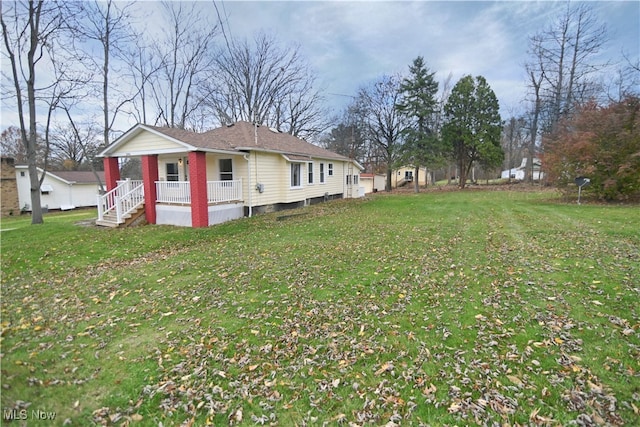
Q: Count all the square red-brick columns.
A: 3